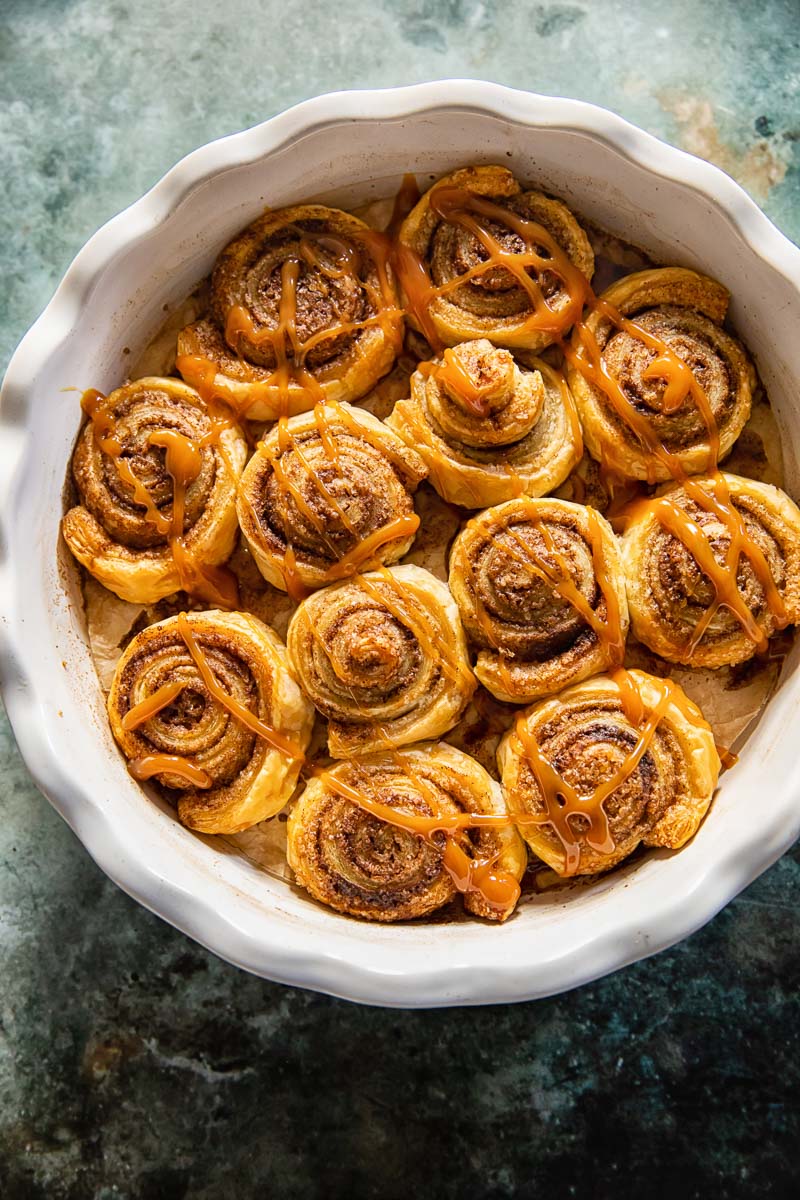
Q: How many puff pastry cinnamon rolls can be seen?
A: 12